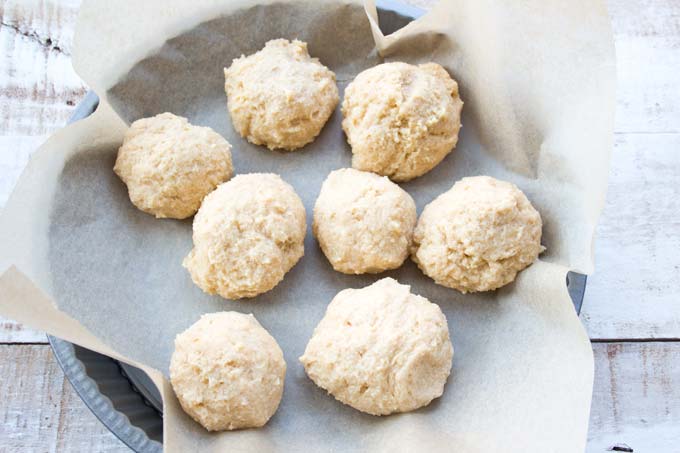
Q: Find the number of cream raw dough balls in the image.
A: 8